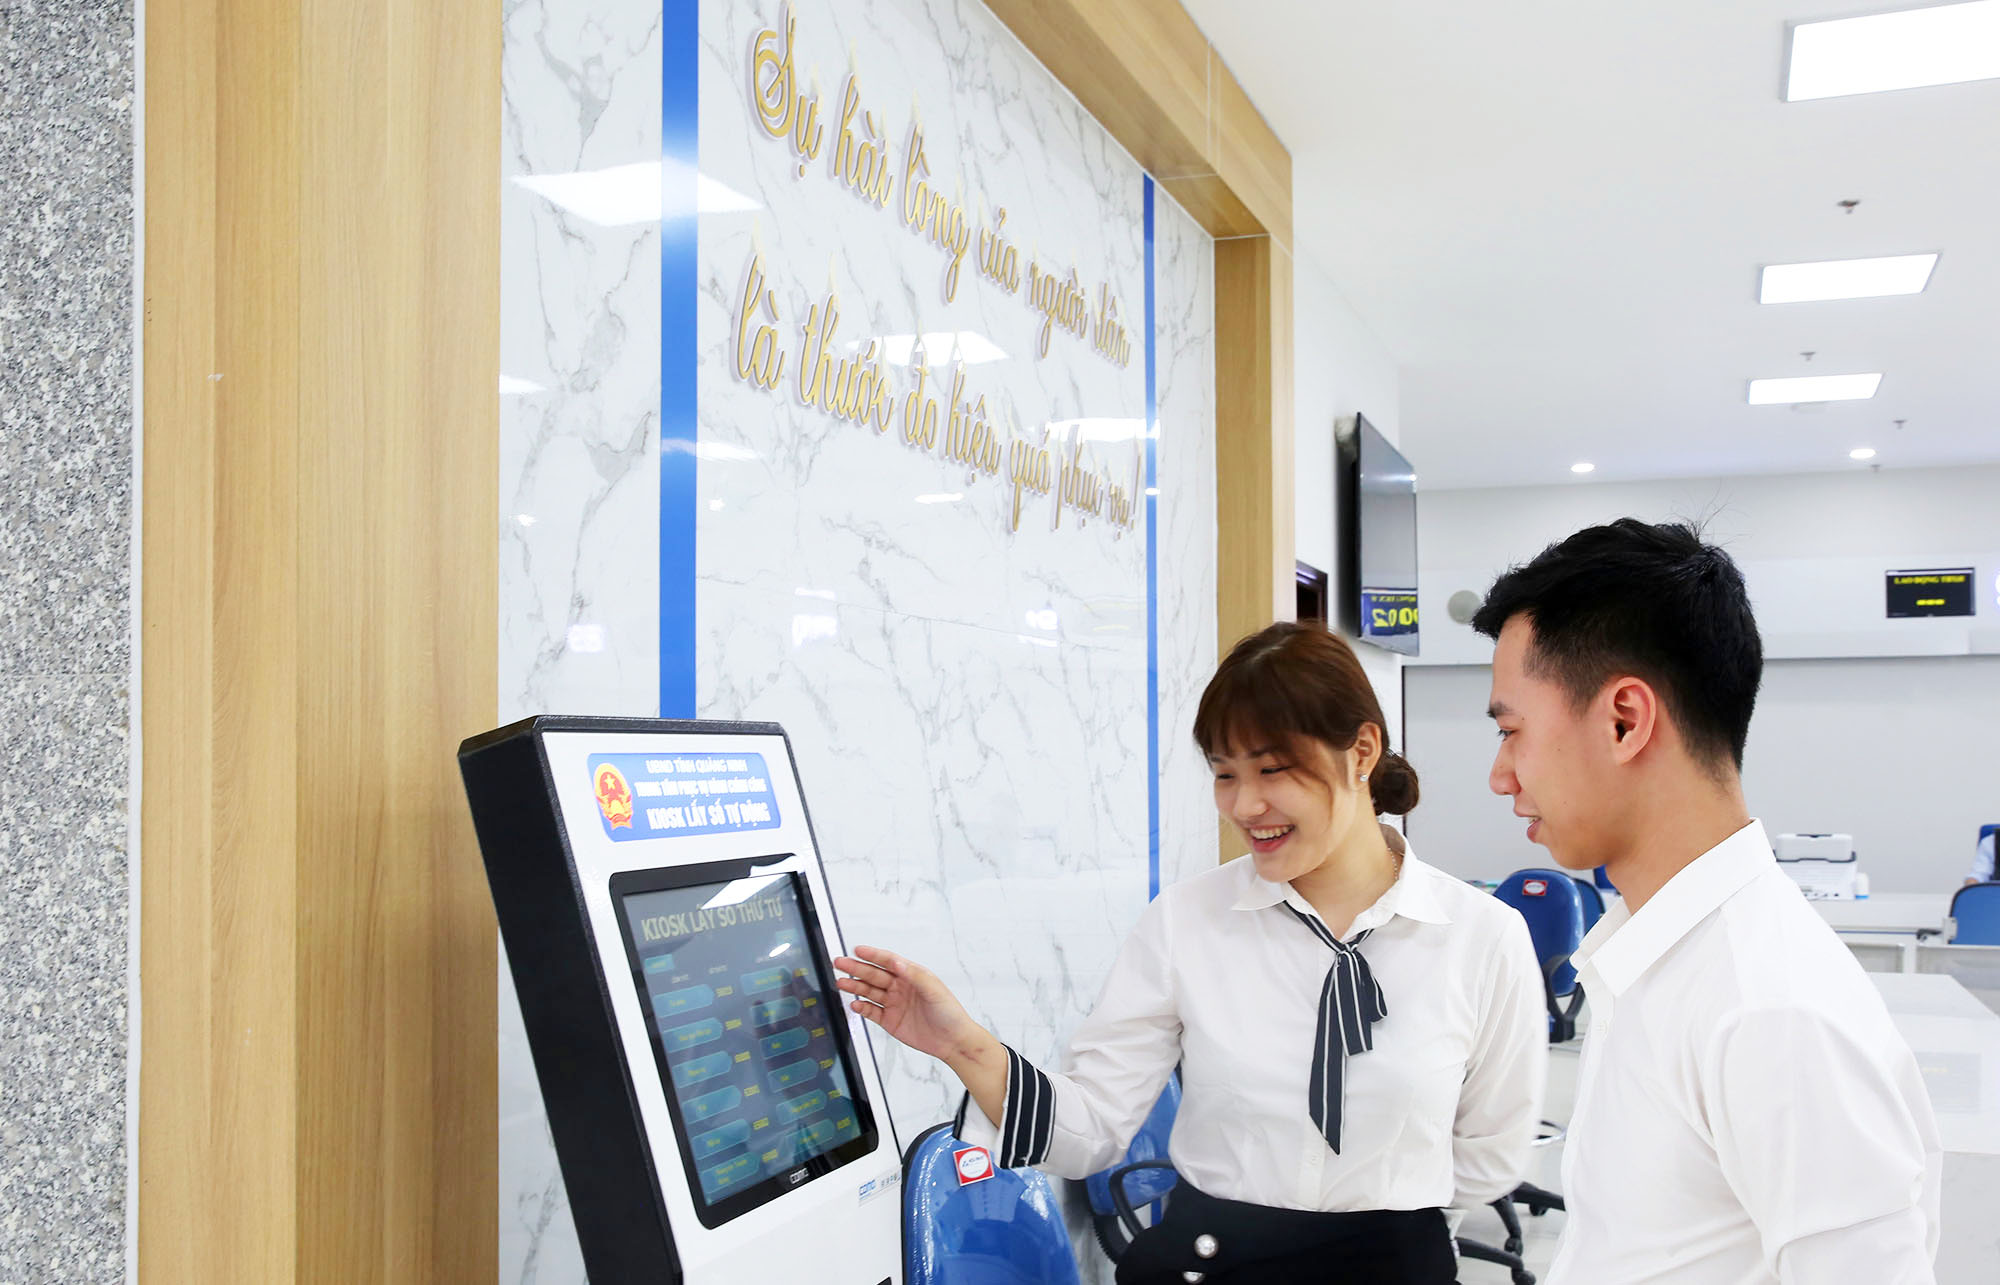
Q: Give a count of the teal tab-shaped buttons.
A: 12